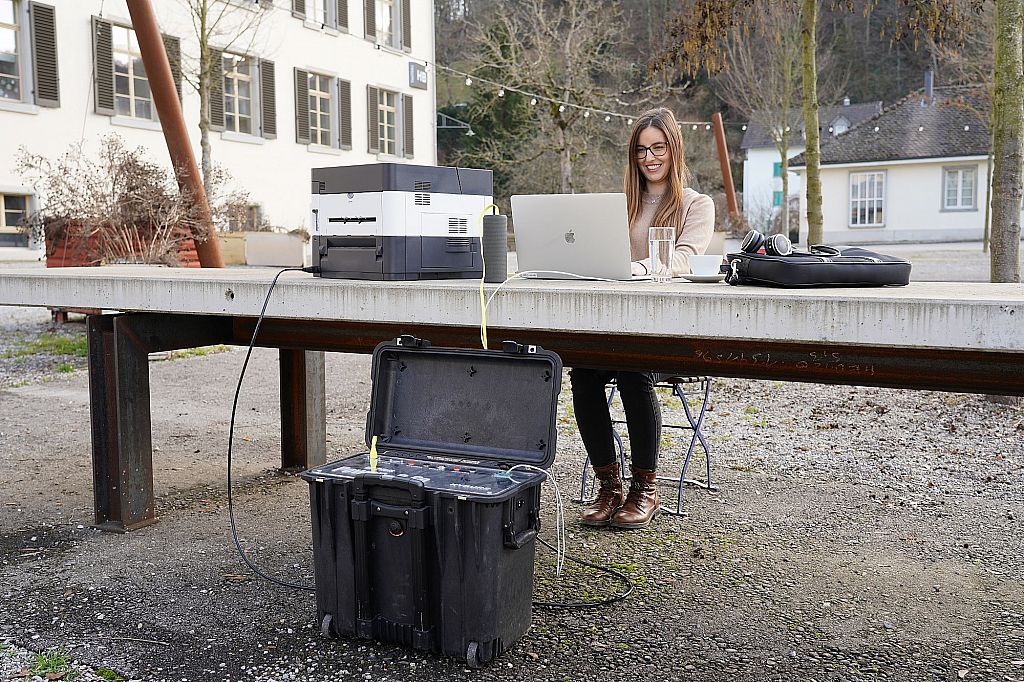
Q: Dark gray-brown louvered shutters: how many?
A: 13